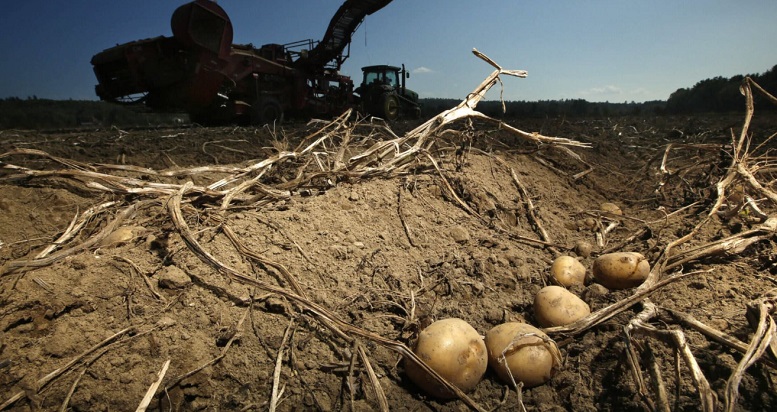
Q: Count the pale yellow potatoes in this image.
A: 5